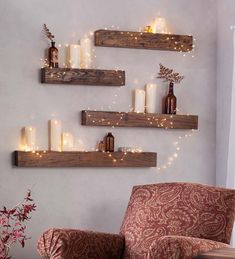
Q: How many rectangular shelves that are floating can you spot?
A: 4